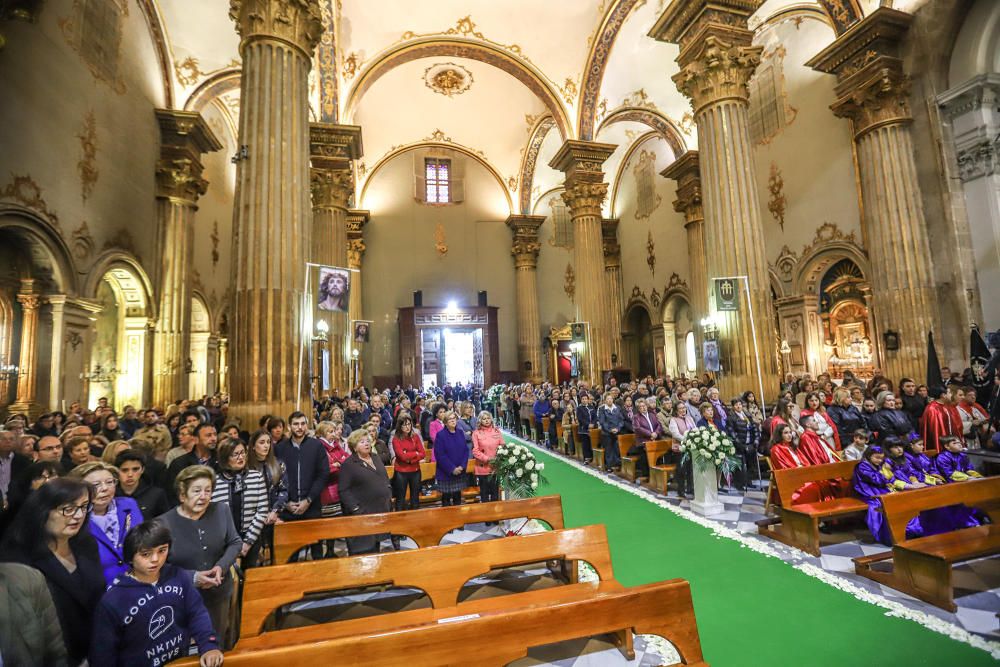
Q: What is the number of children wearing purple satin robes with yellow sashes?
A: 4